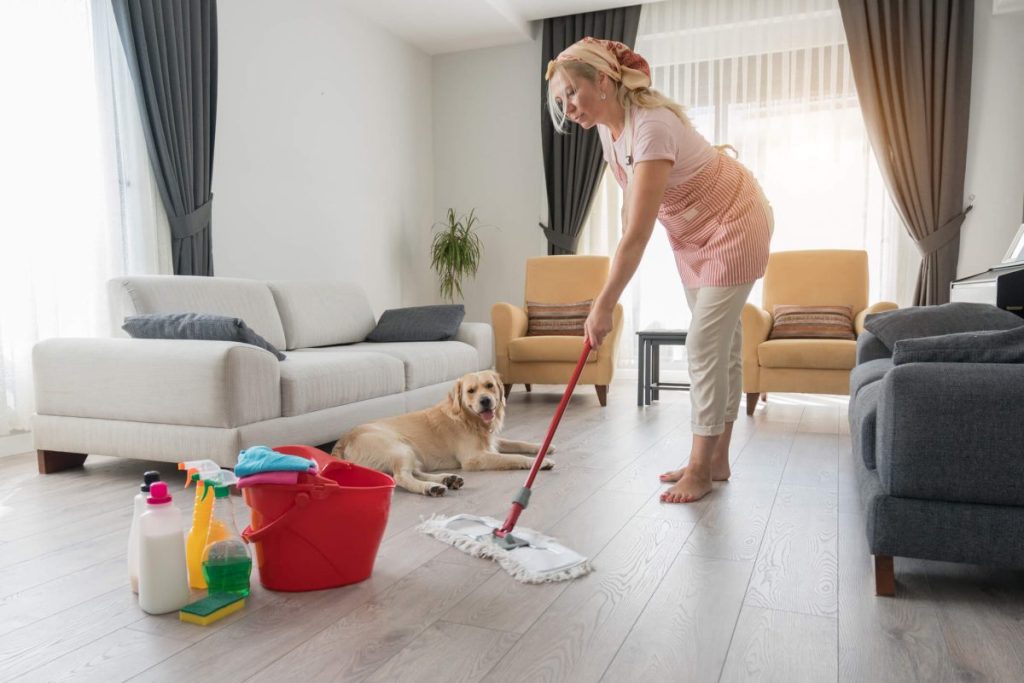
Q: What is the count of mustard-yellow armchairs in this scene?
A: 2